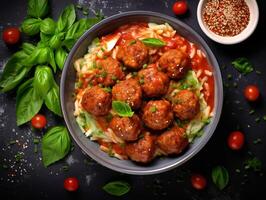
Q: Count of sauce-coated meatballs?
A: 11